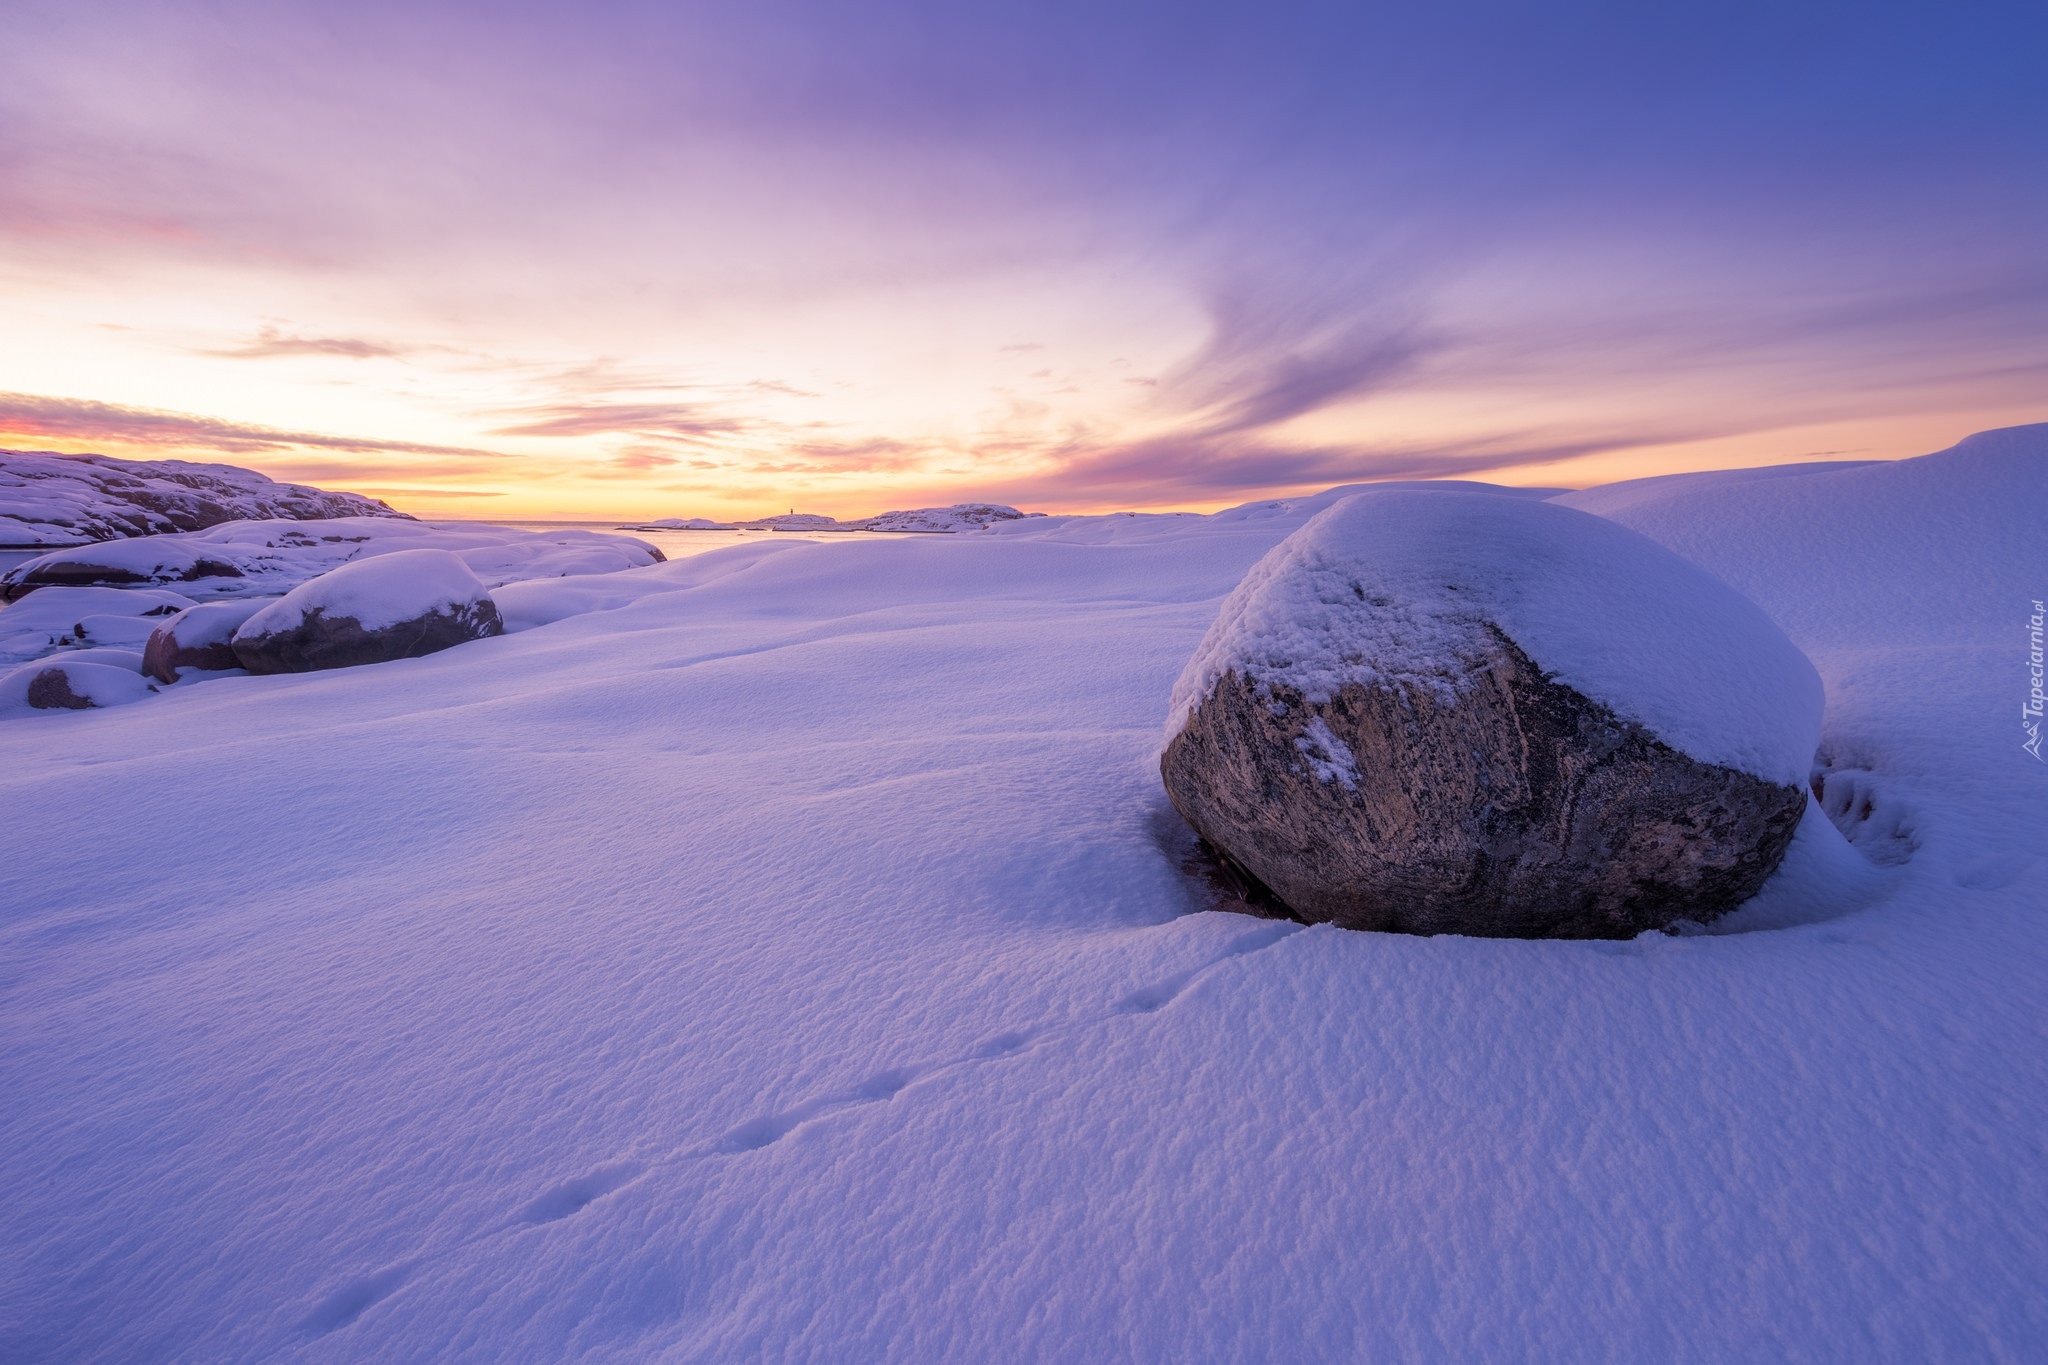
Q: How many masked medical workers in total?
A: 0